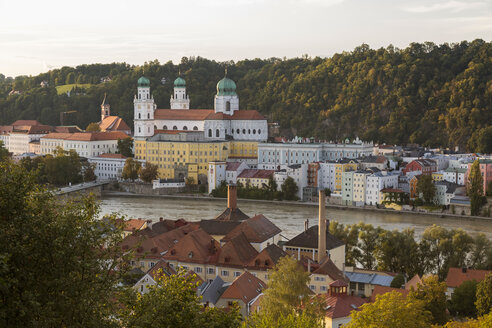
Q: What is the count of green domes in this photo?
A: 3